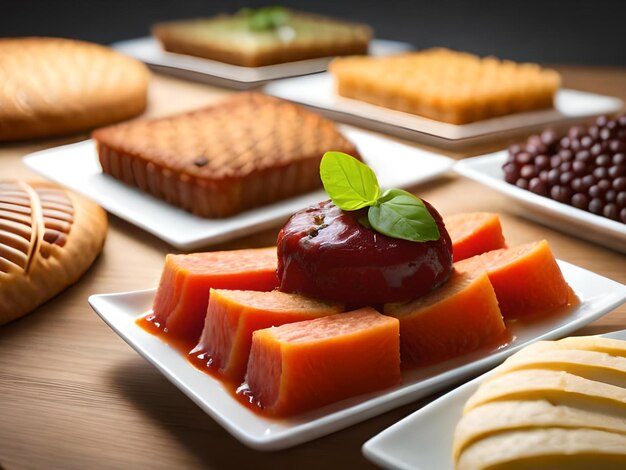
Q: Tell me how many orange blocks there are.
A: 6